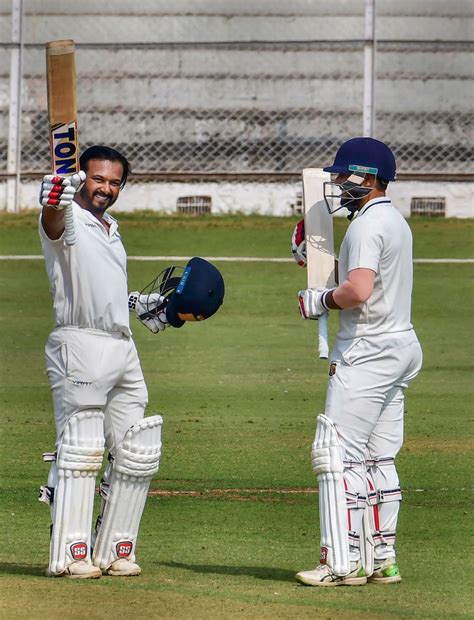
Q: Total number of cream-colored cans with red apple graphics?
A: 0